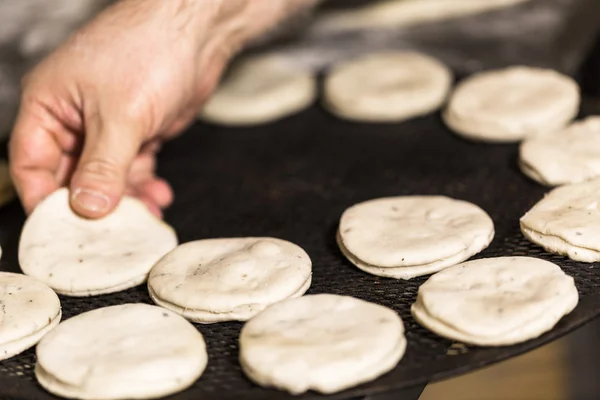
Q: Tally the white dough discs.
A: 12